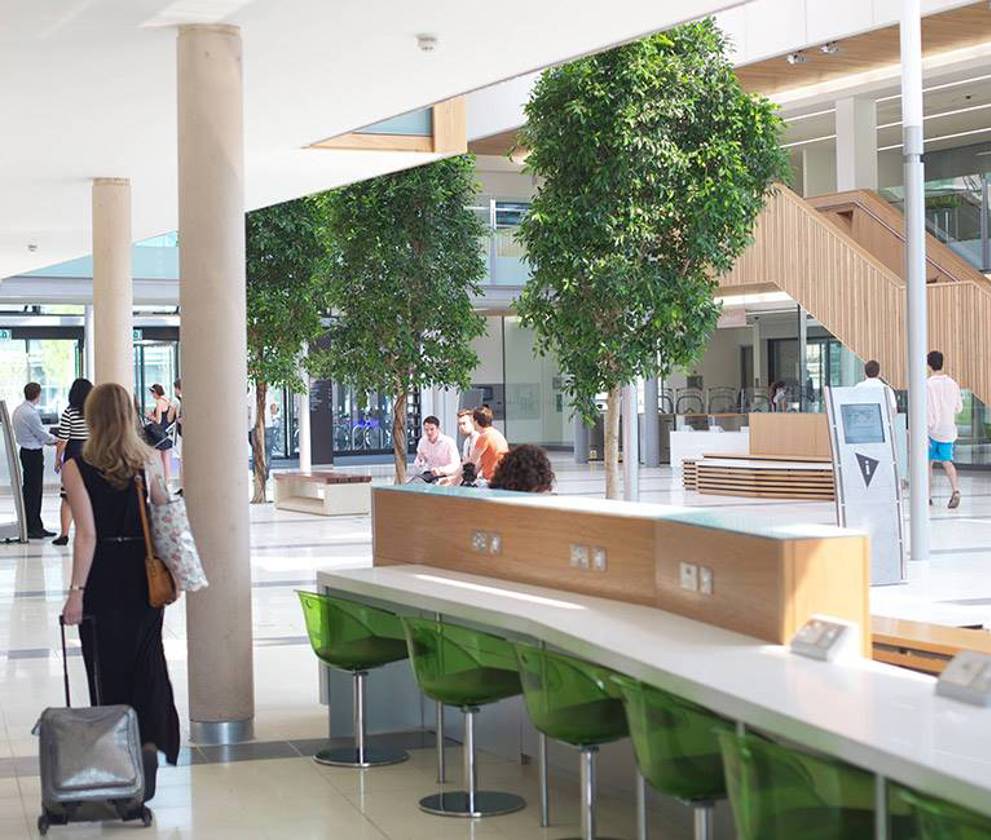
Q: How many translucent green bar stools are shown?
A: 6